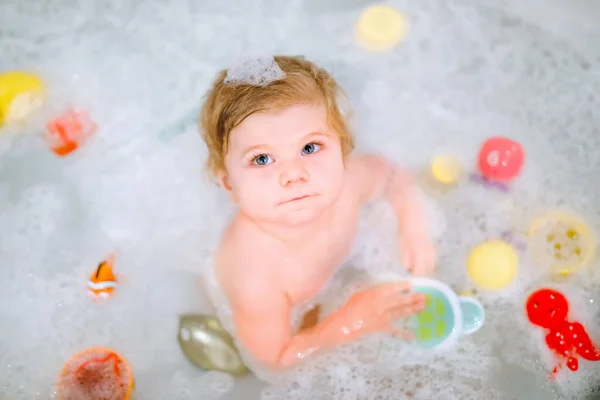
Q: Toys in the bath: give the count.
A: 12